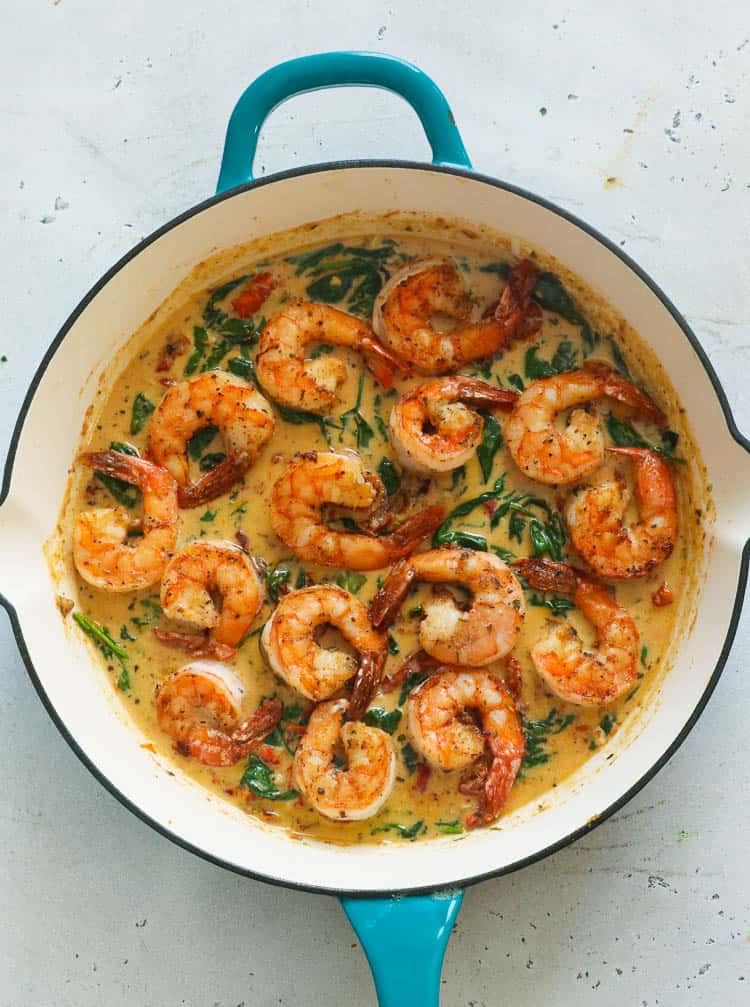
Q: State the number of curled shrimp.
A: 15